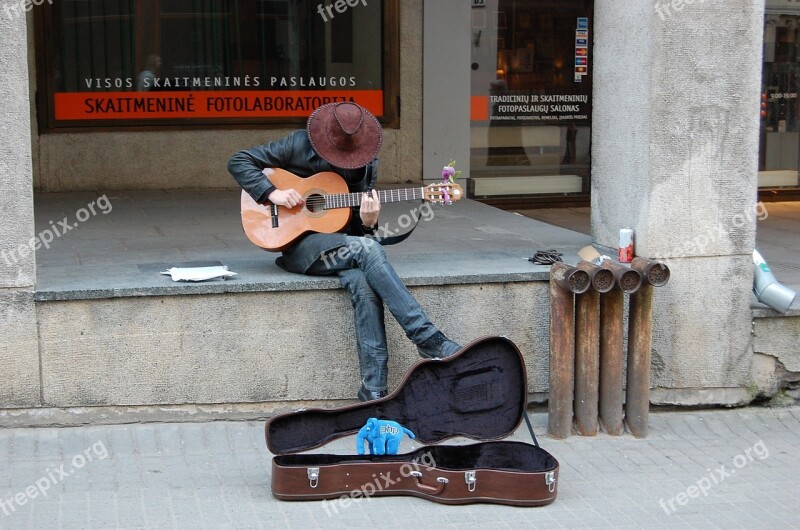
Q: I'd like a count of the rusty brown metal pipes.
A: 4